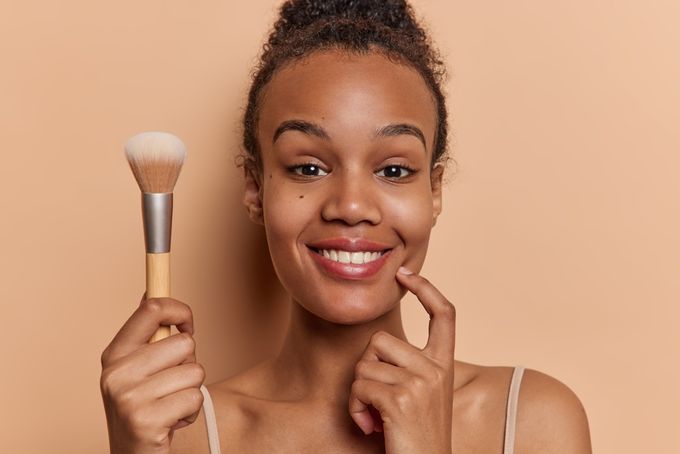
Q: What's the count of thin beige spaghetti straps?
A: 2